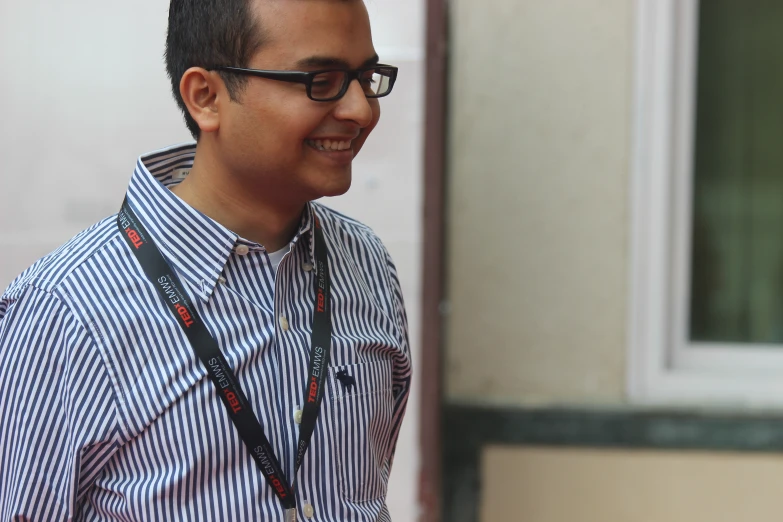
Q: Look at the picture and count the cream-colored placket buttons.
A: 3